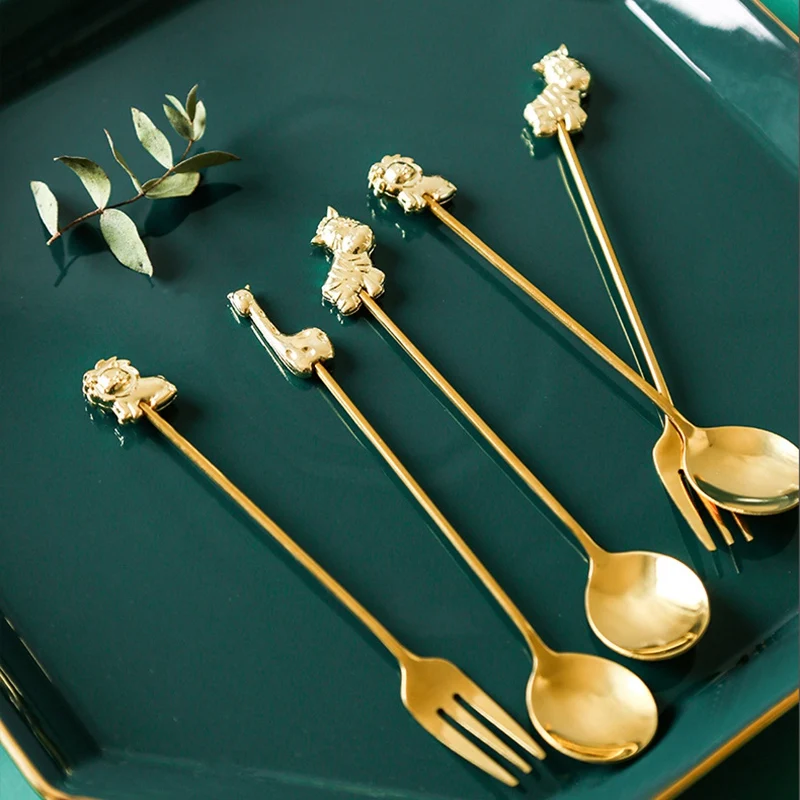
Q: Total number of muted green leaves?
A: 11